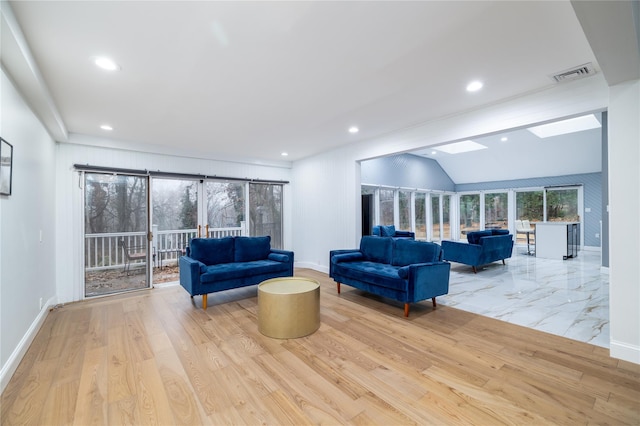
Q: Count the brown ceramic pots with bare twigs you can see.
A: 0